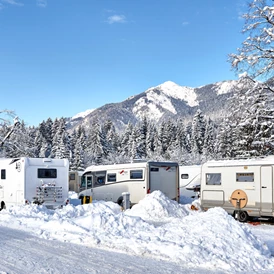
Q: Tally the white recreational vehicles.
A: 4